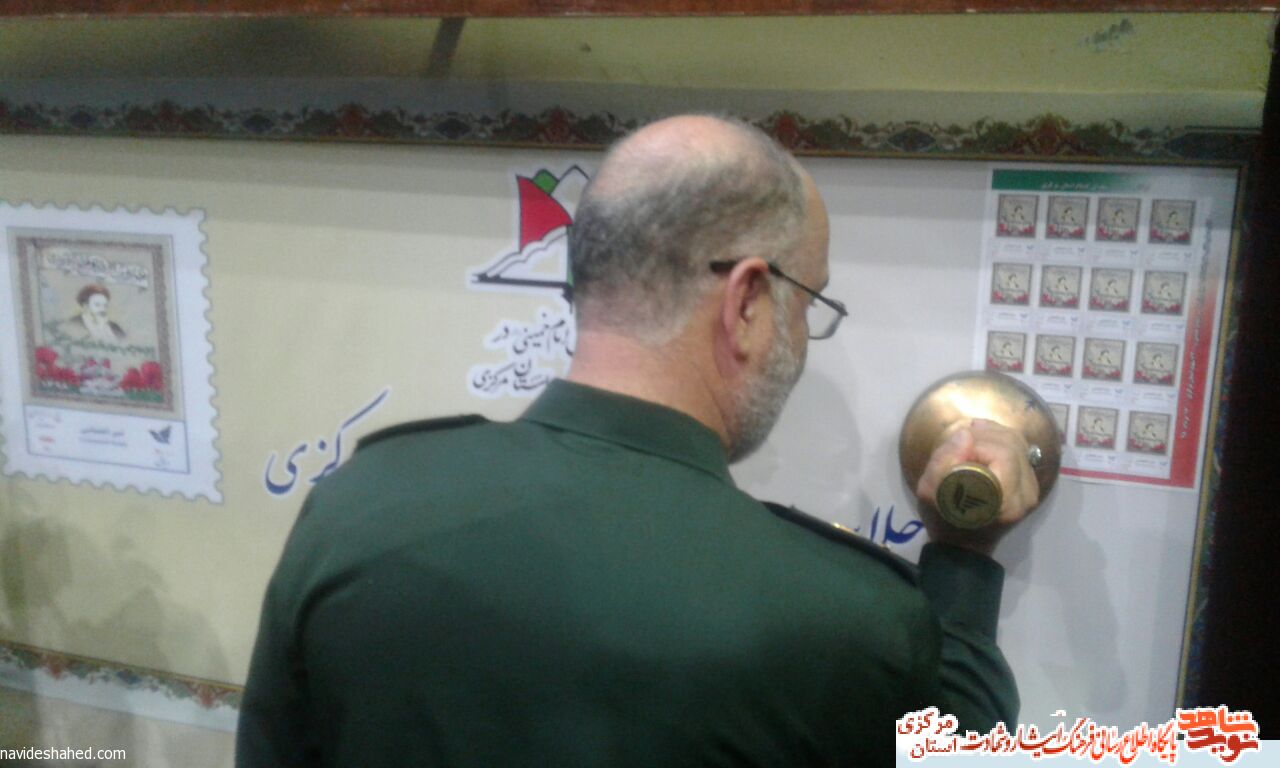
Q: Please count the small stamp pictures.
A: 15